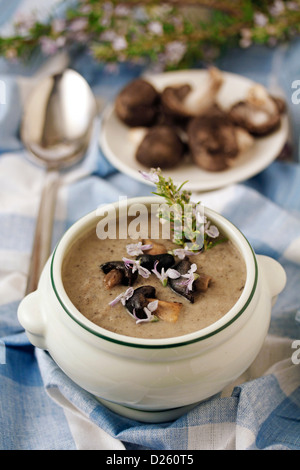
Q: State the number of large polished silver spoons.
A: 1